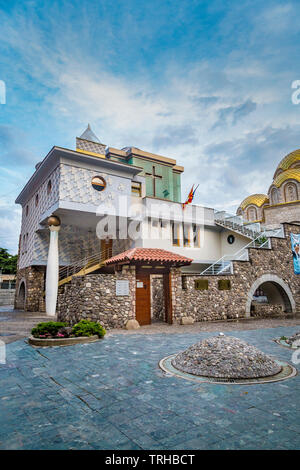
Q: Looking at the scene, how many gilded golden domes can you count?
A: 3